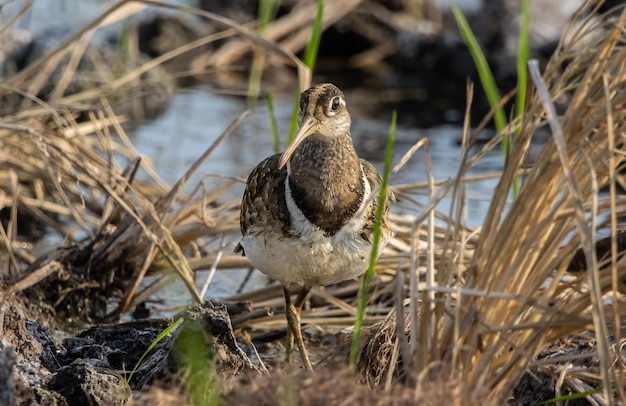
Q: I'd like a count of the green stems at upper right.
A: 2